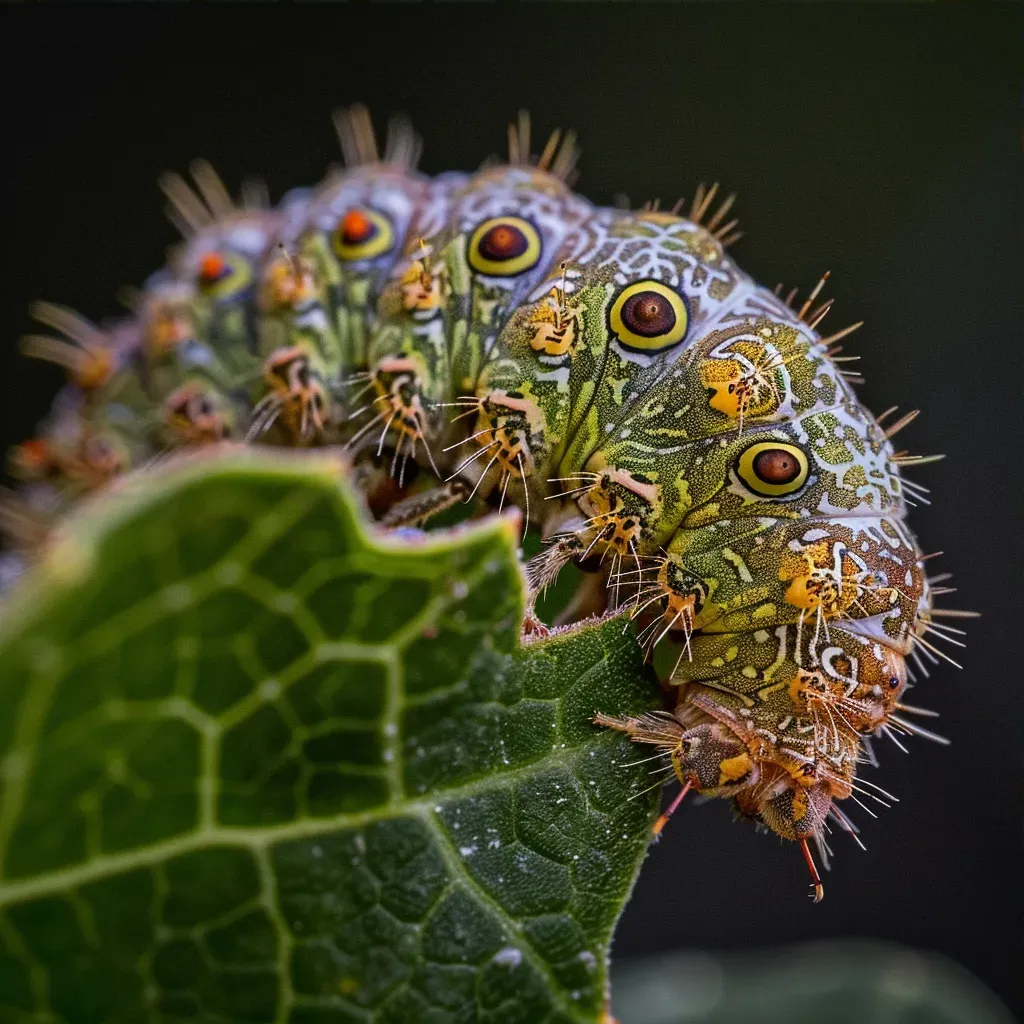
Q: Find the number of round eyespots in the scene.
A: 5